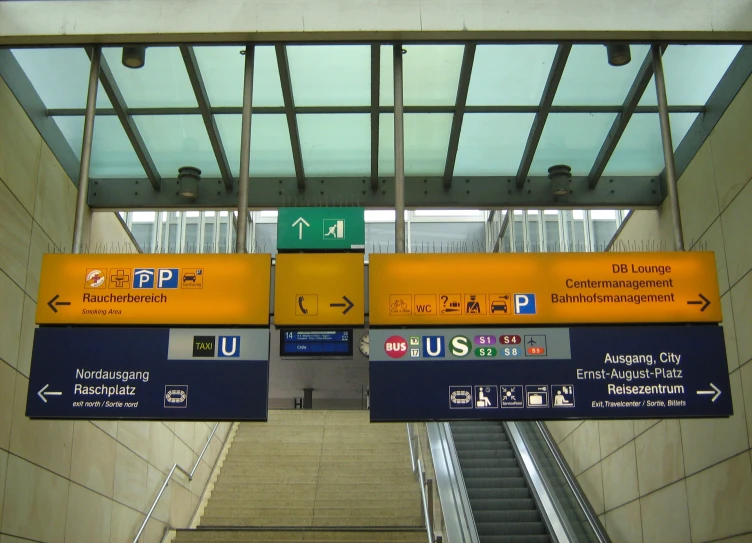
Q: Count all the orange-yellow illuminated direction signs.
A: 3